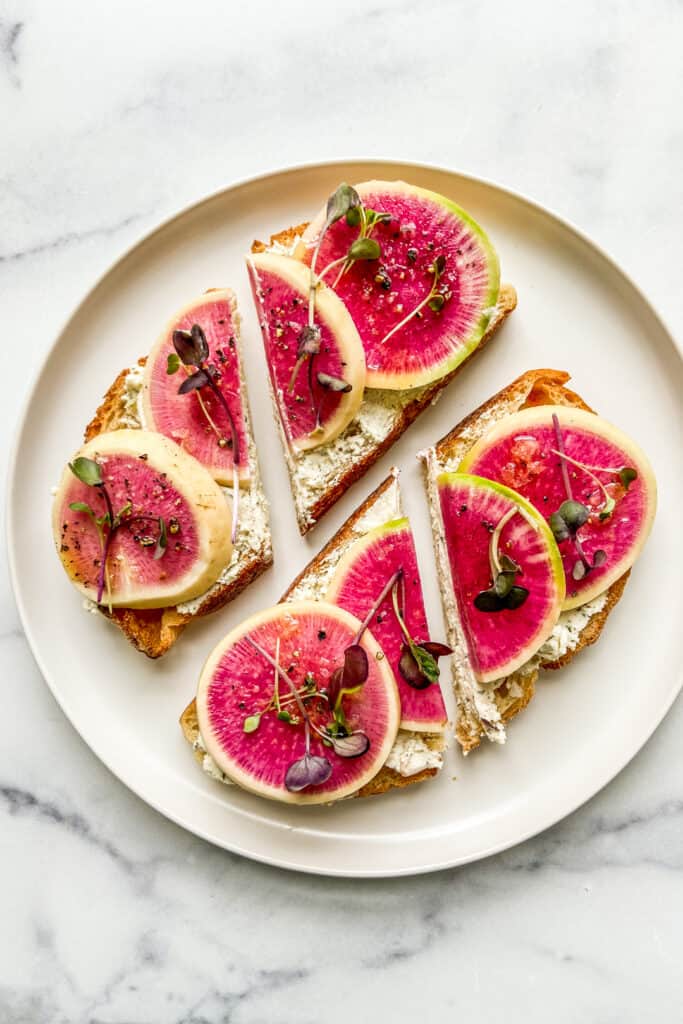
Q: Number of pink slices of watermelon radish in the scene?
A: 8